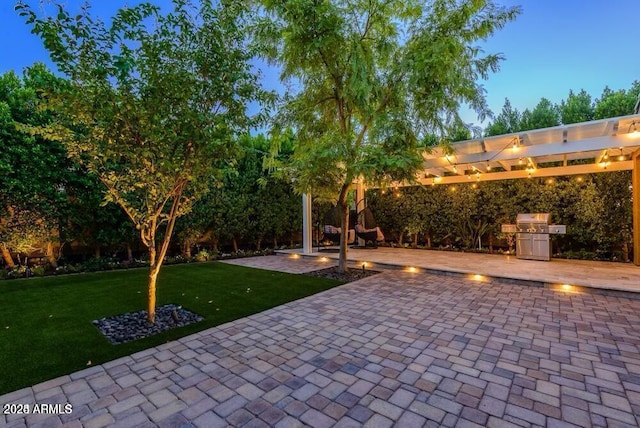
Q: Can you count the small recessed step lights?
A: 6